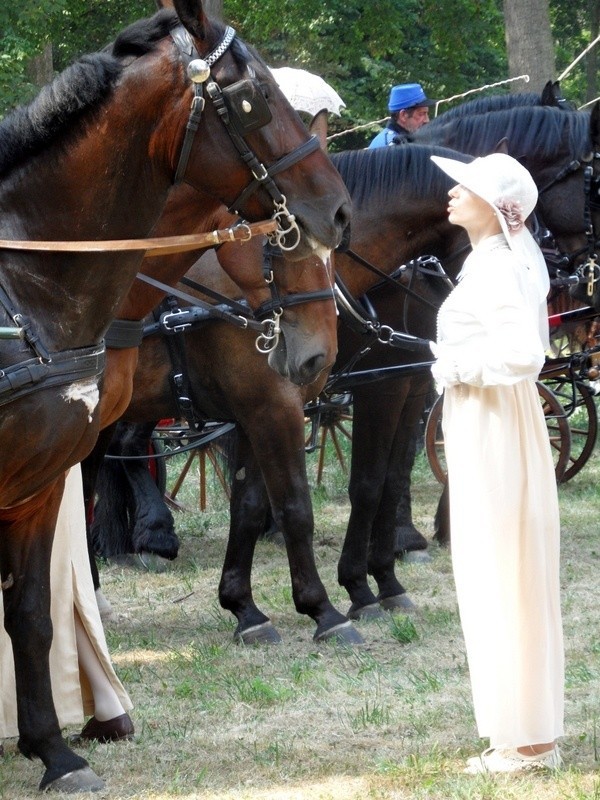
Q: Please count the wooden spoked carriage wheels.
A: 4